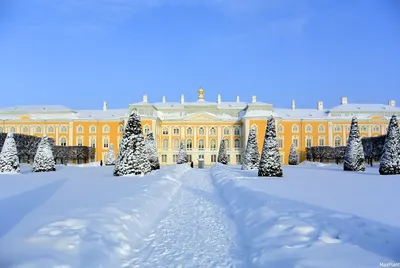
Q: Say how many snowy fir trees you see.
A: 12